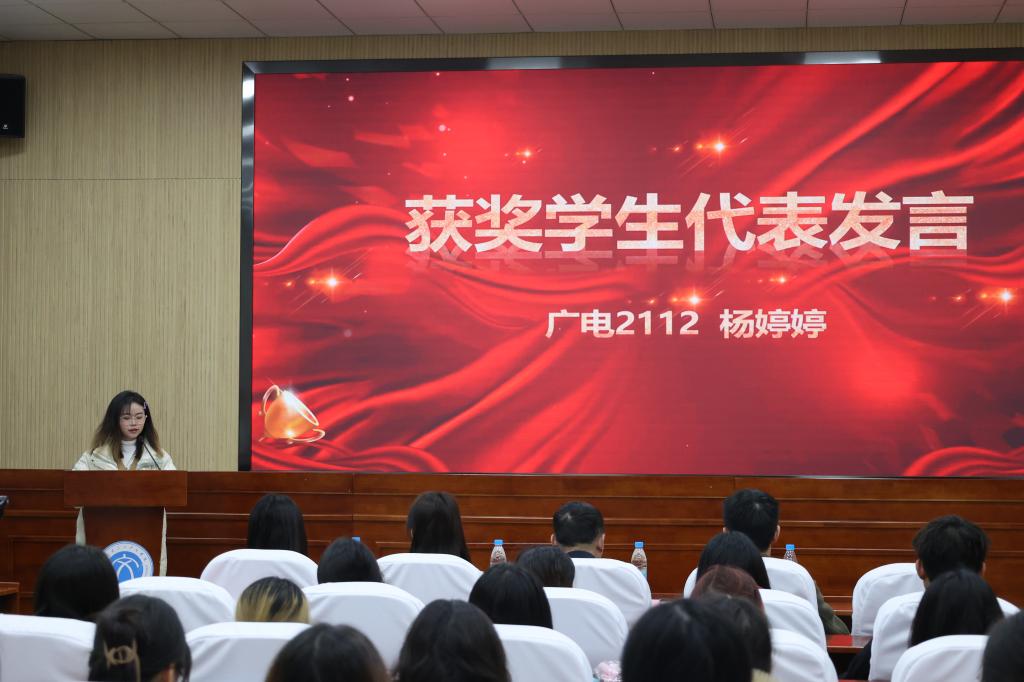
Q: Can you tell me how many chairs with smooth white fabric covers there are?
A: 15